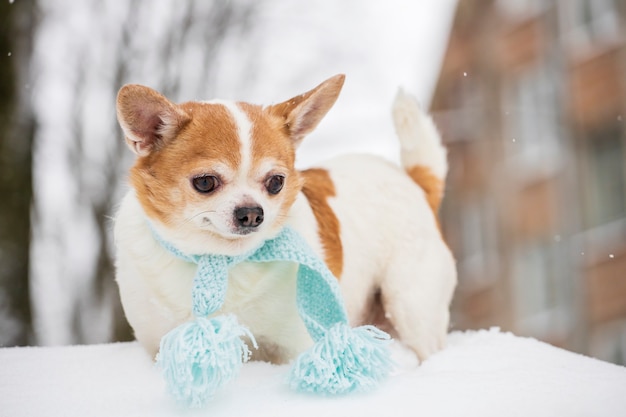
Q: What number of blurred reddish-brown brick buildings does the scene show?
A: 1